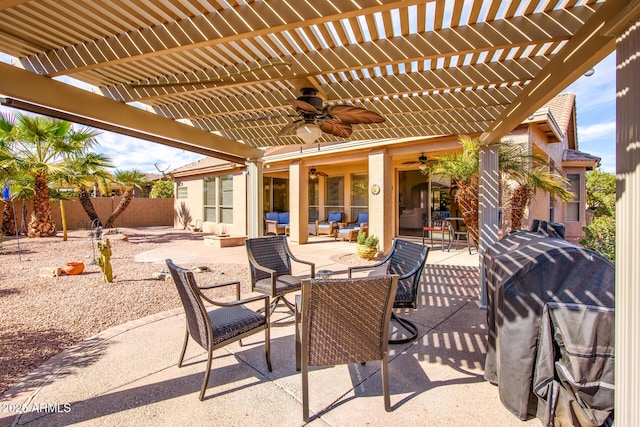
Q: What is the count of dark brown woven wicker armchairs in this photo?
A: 4